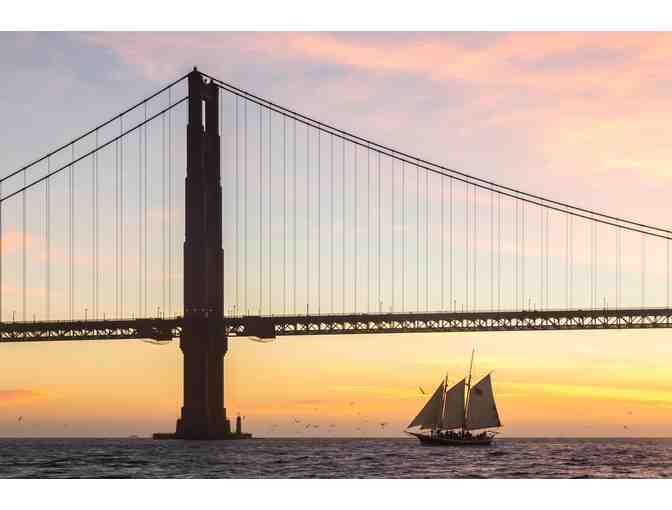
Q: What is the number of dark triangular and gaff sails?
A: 3